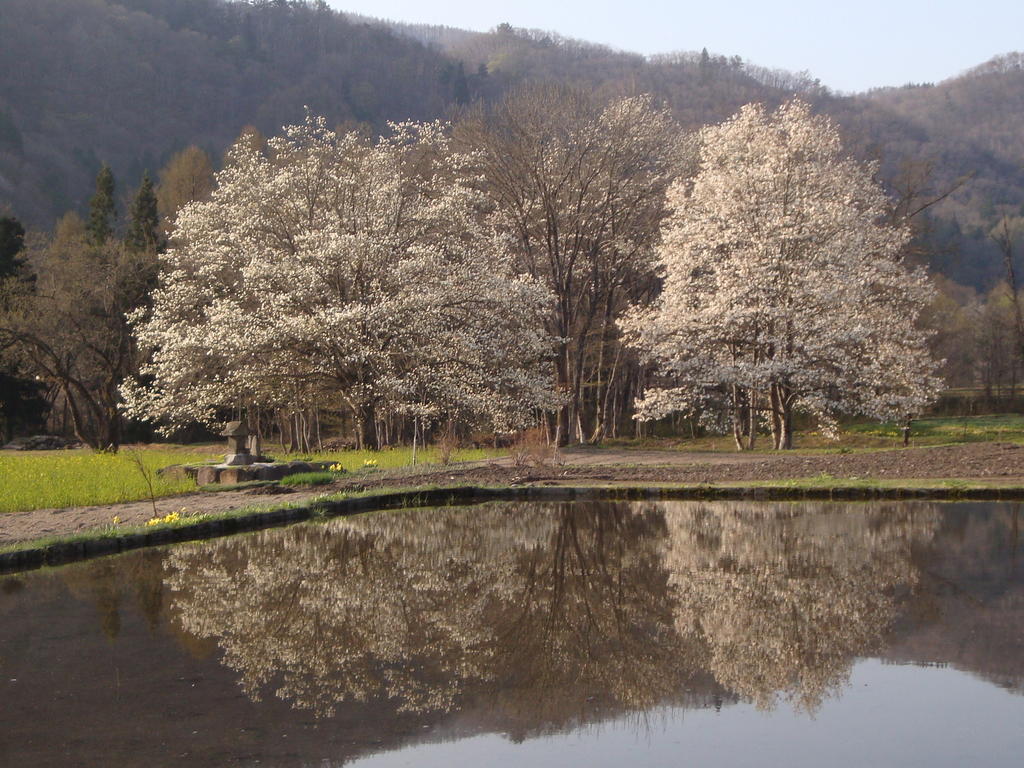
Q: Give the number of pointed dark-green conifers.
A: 2